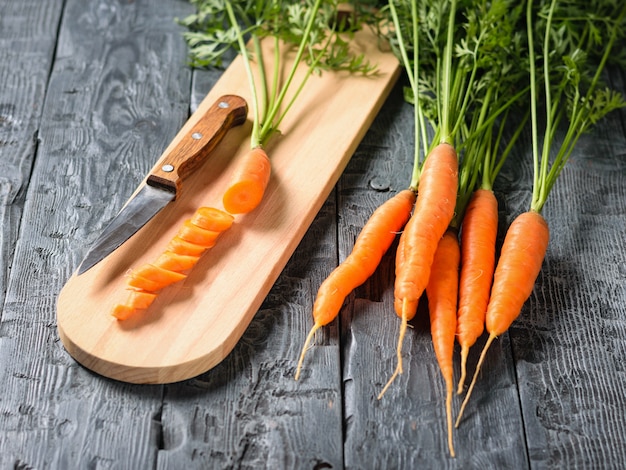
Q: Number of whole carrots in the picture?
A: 5